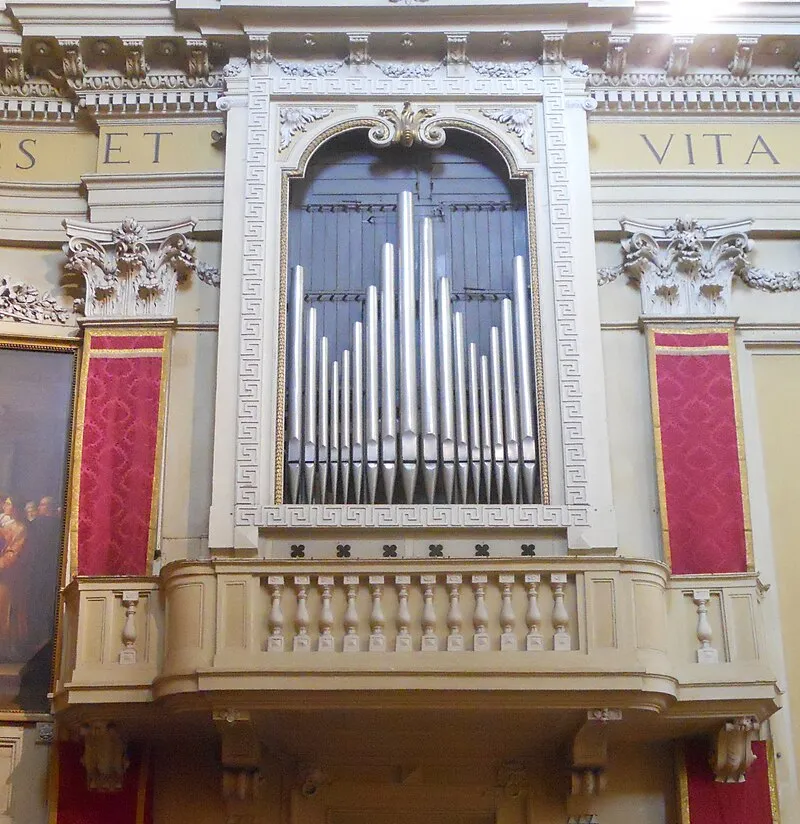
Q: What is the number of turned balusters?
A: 14